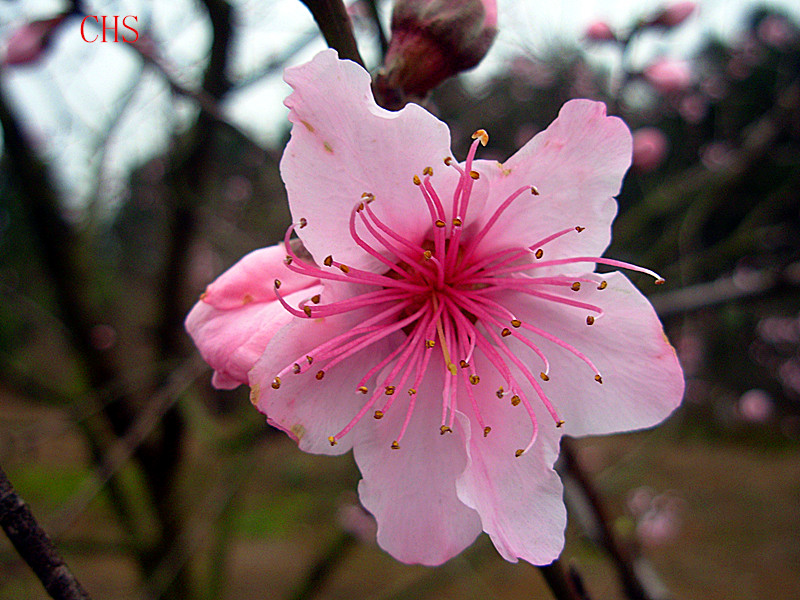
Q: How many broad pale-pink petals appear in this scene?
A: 6